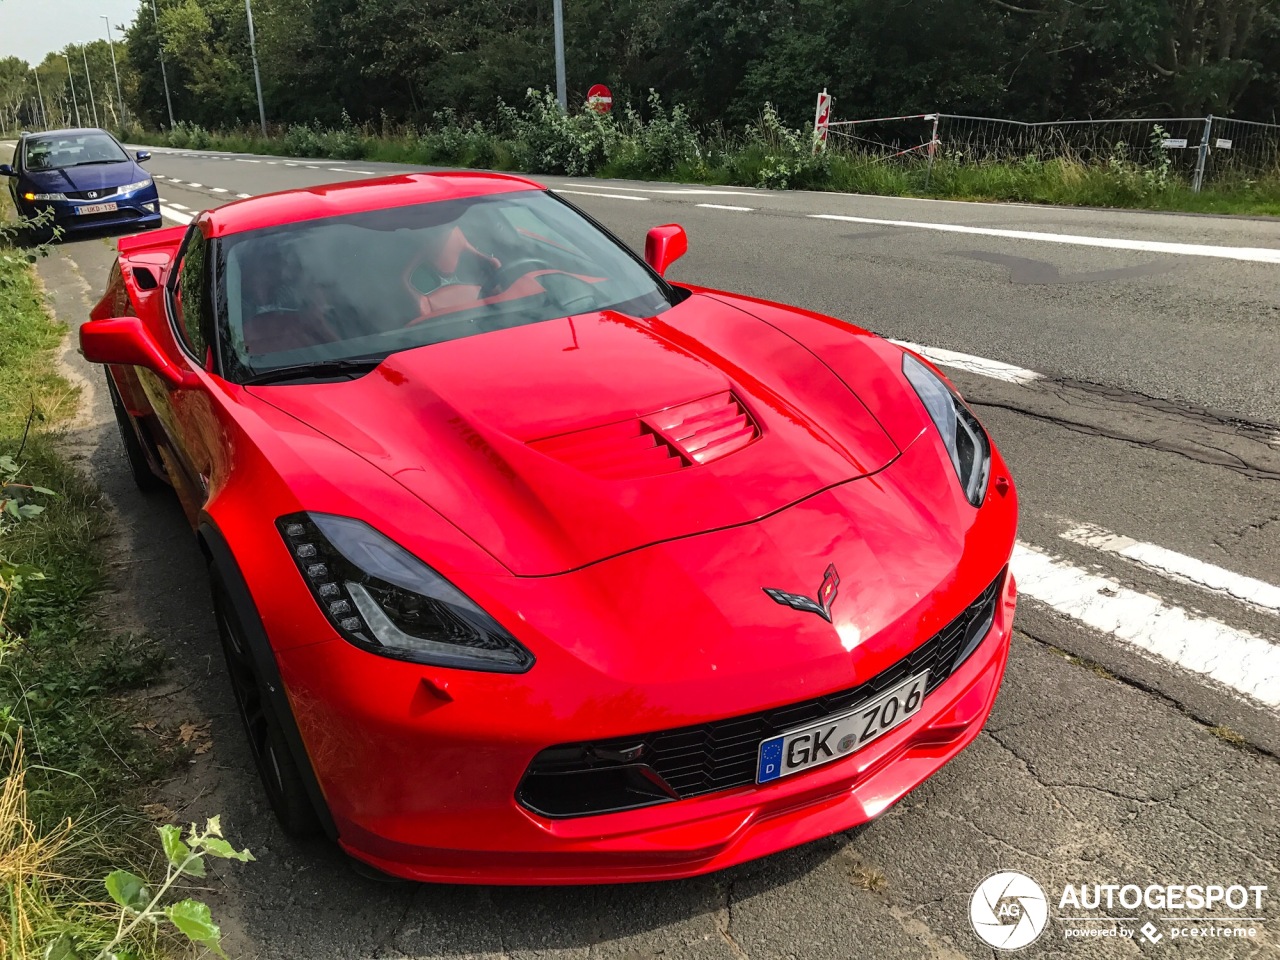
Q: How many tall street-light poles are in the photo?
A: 7